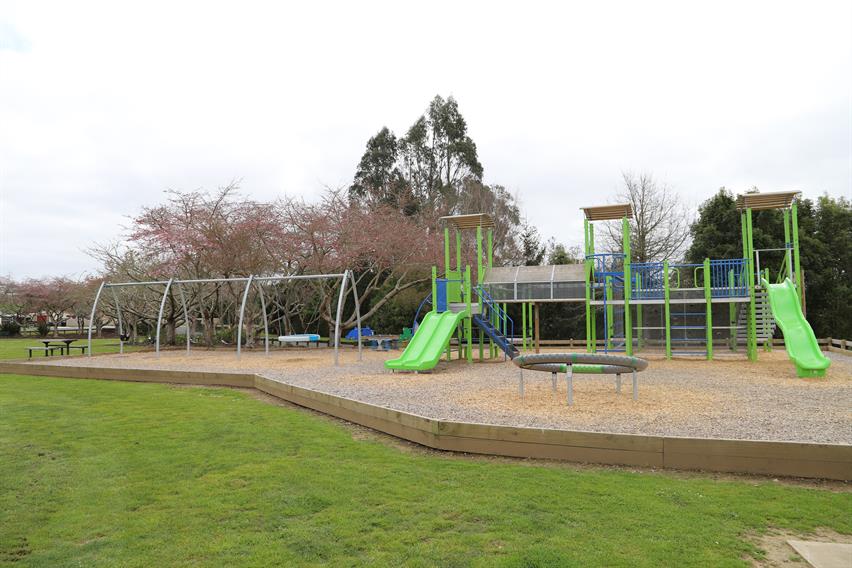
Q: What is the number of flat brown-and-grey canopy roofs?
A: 3